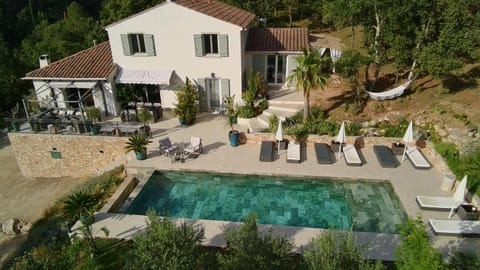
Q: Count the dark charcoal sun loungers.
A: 3